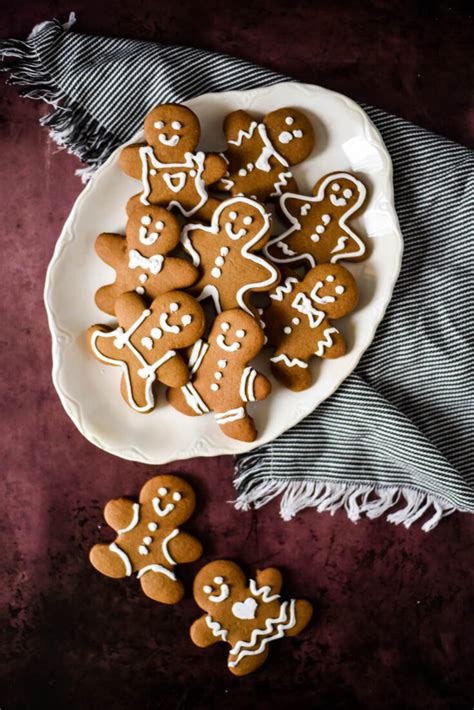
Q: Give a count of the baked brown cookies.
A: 10